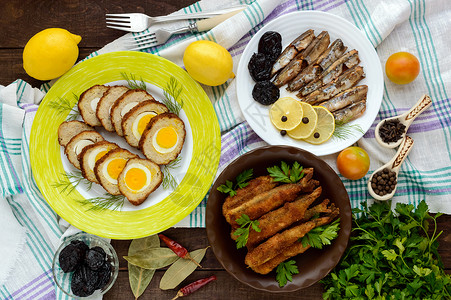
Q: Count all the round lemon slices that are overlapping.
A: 3